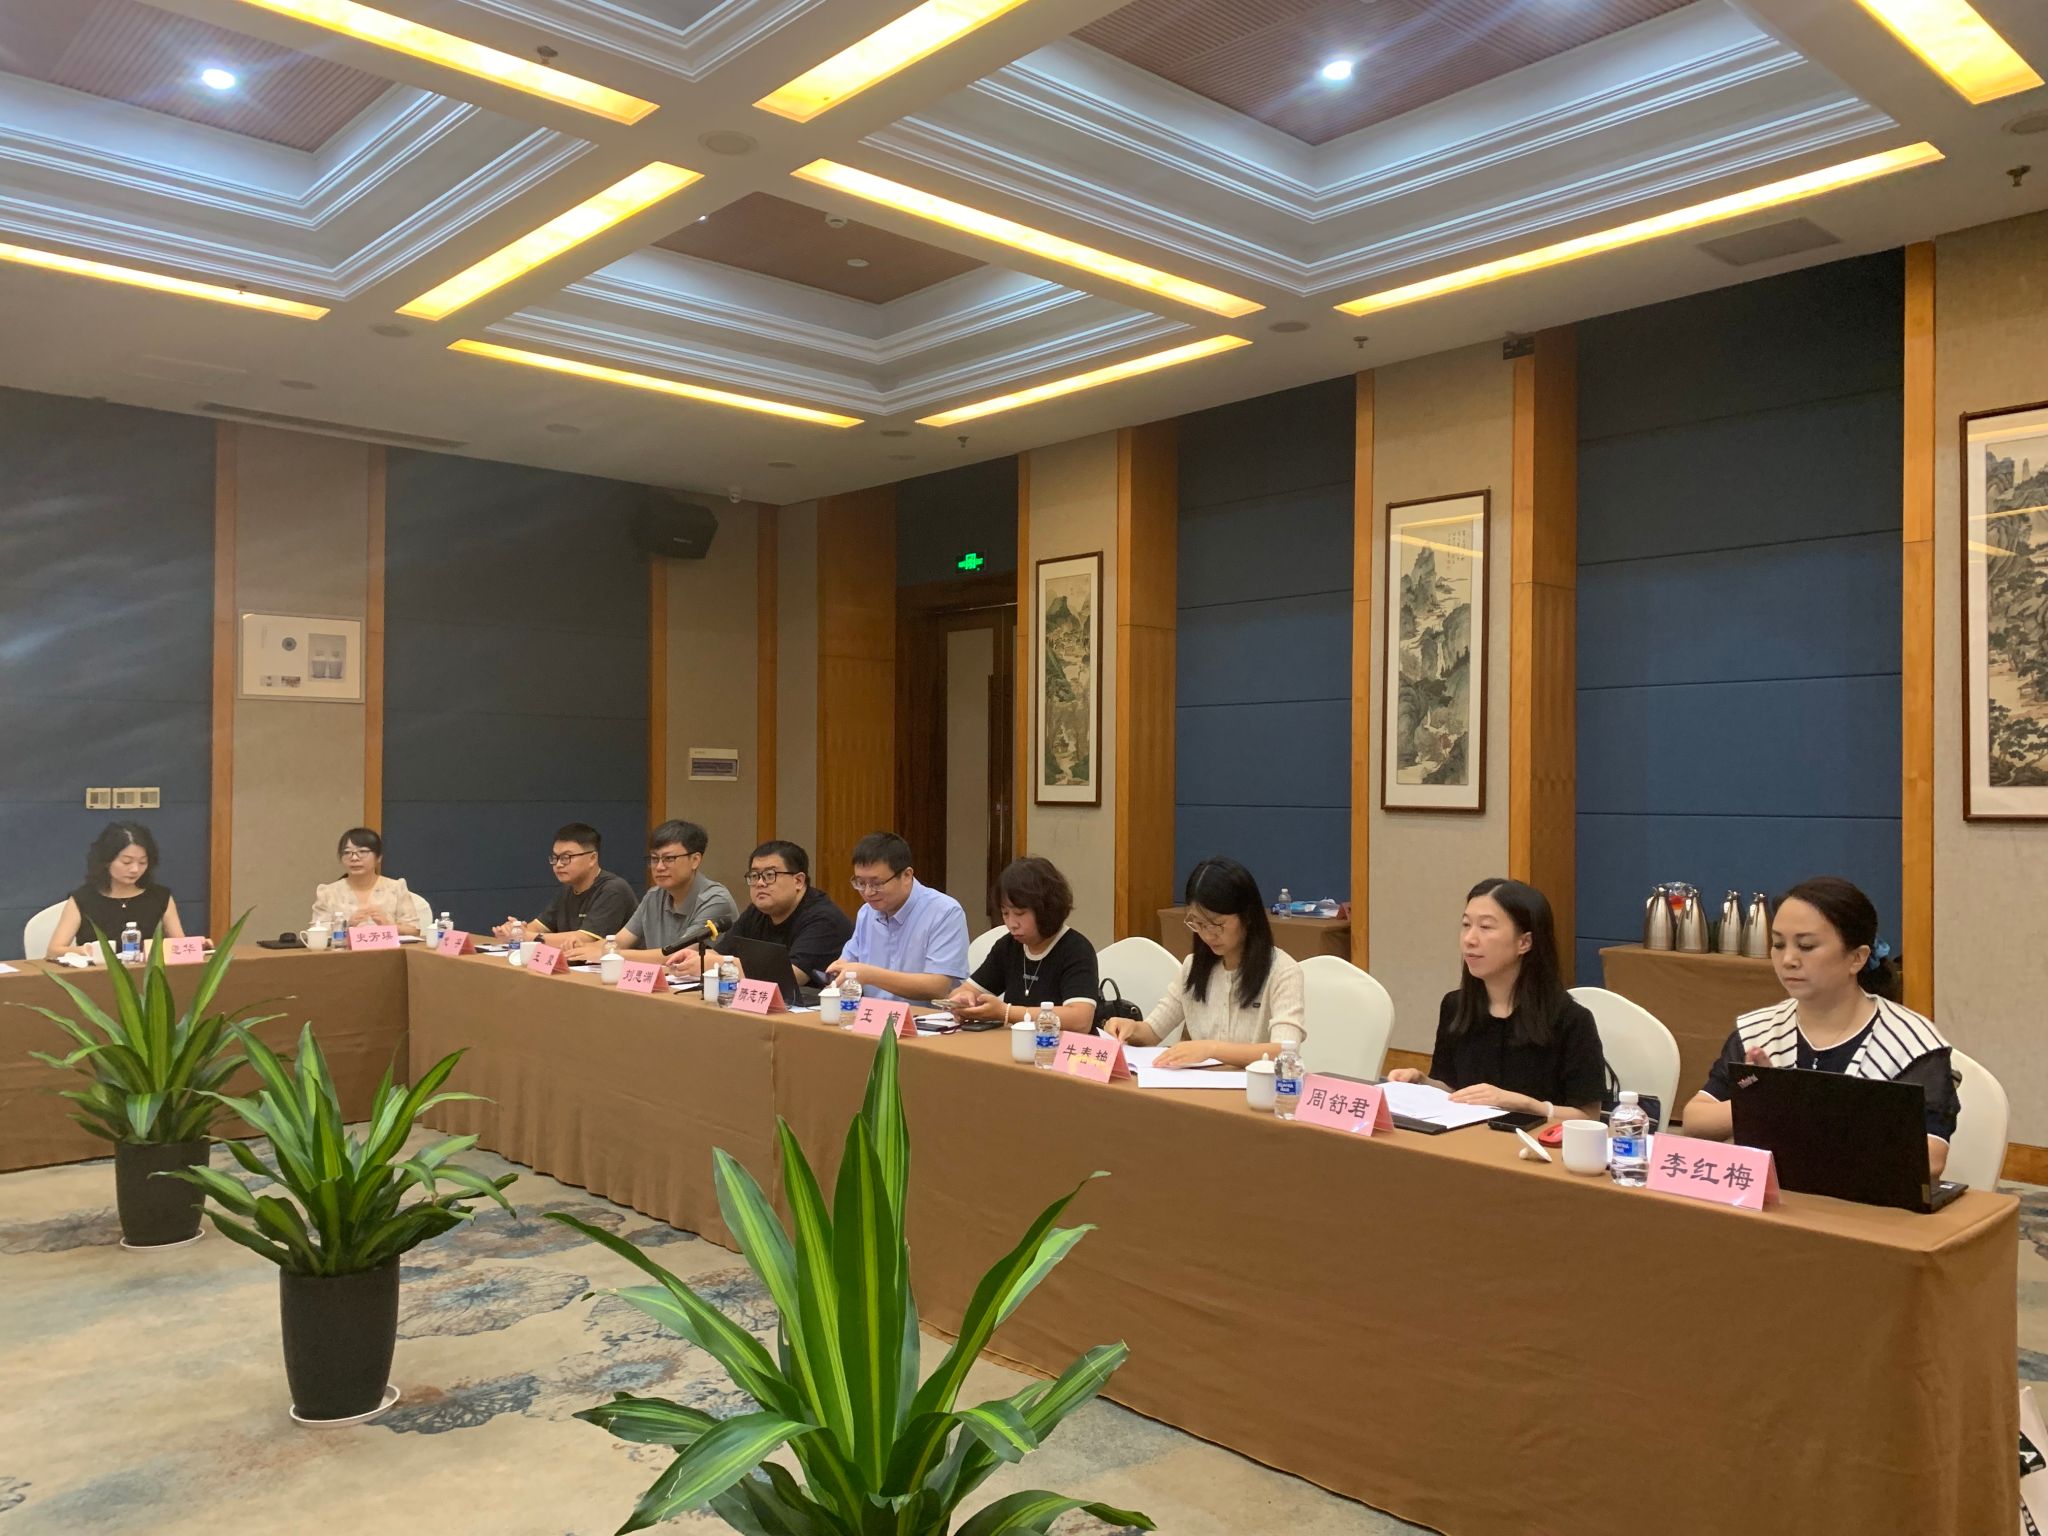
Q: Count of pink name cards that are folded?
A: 10